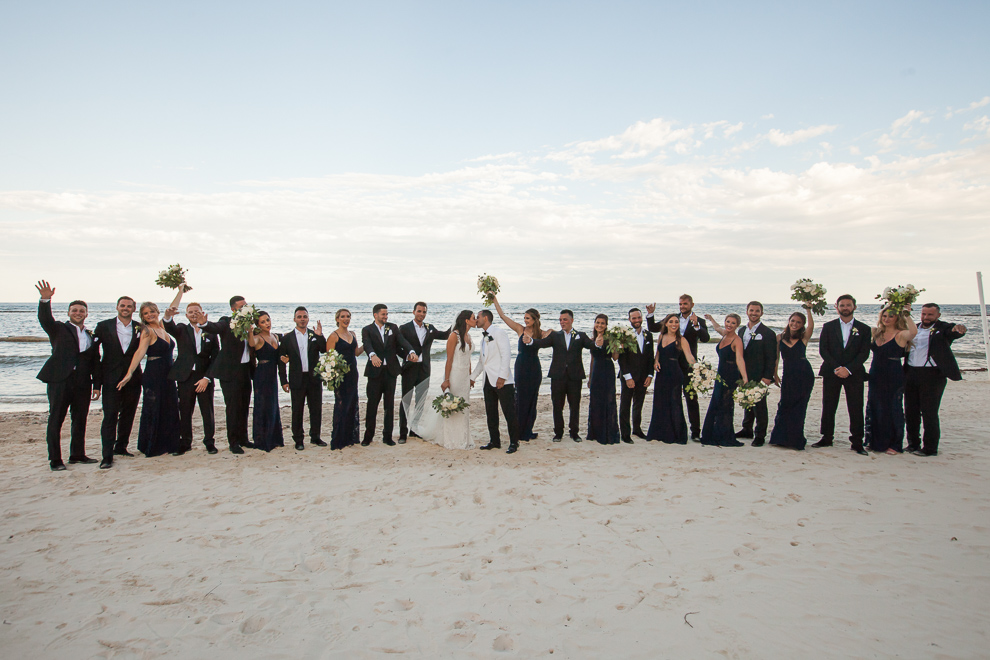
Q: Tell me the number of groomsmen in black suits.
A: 13